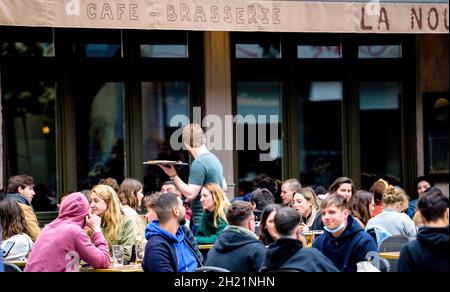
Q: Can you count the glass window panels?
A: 12